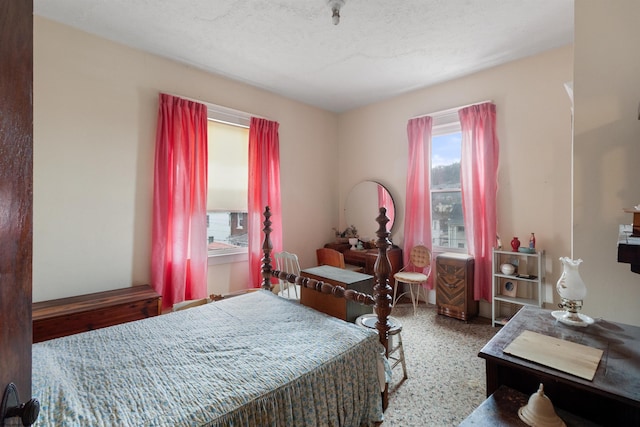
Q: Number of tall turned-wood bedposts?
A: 2